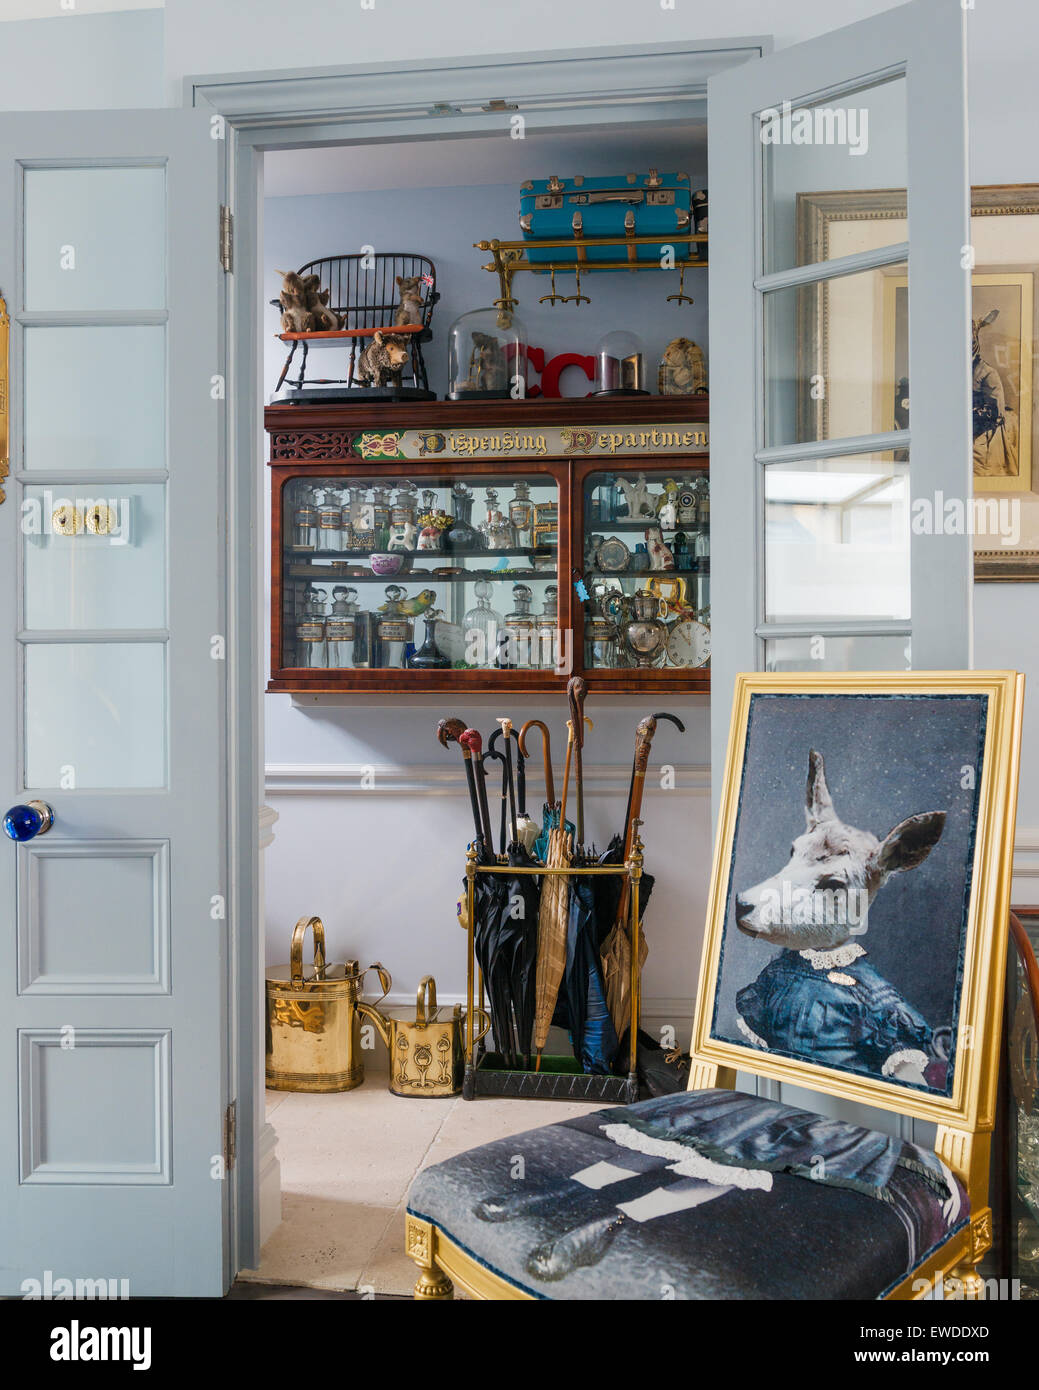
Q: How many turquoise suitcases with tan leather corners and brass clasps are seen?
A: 1